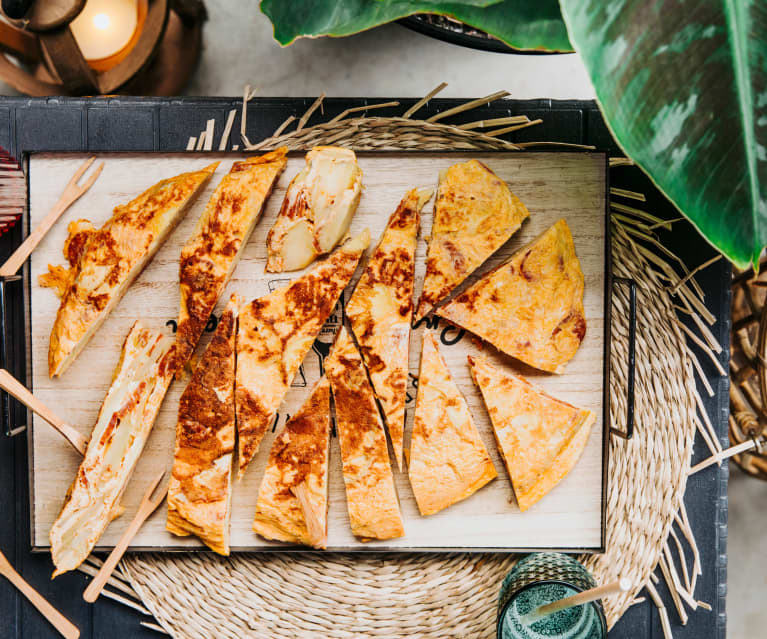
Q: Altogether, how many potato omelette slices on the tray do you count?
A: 13